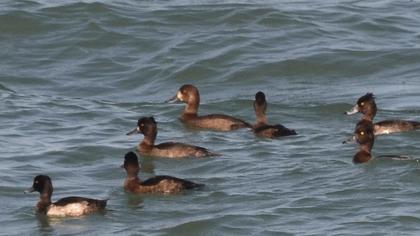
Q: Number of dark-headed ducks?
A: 6